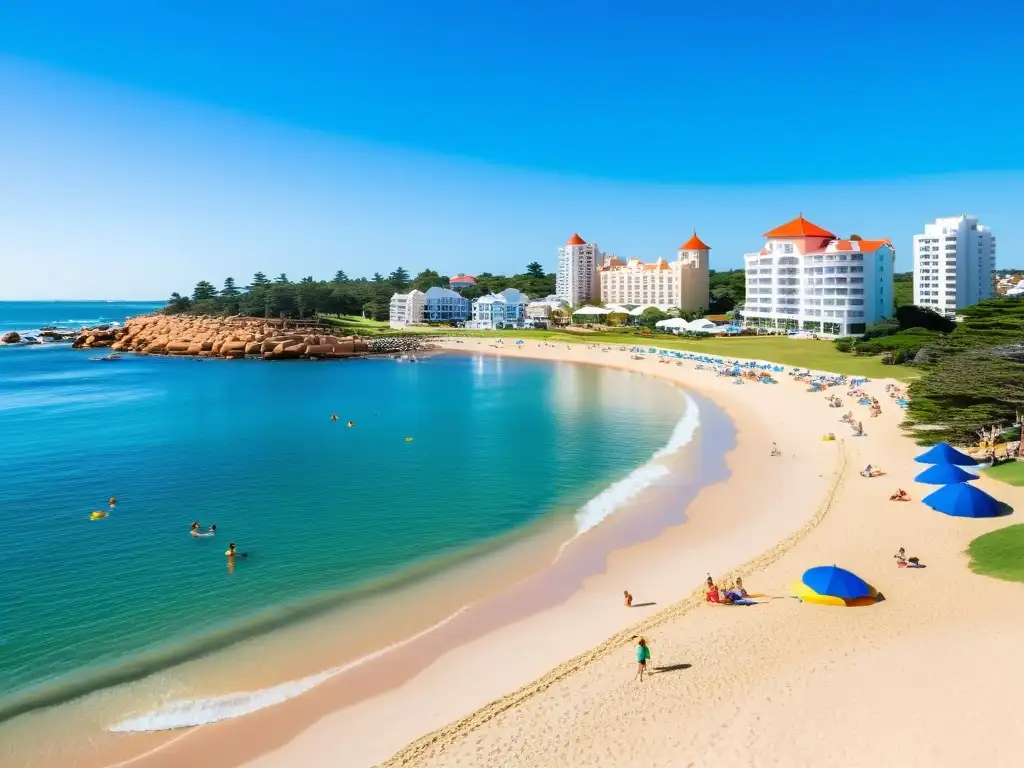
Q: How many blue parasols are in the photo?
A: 4